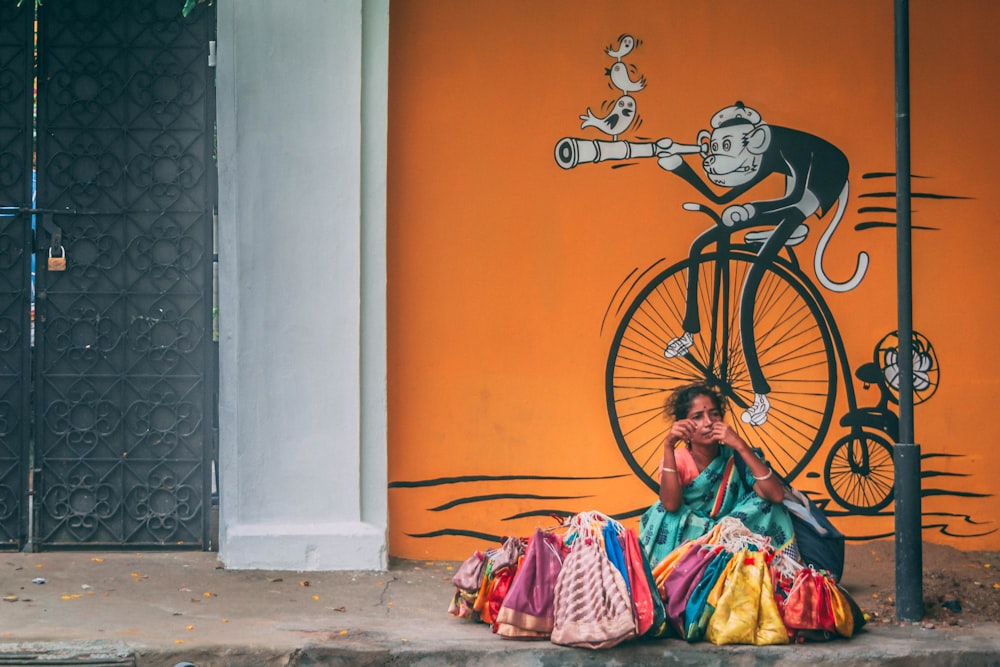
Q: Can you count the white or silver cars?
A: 0